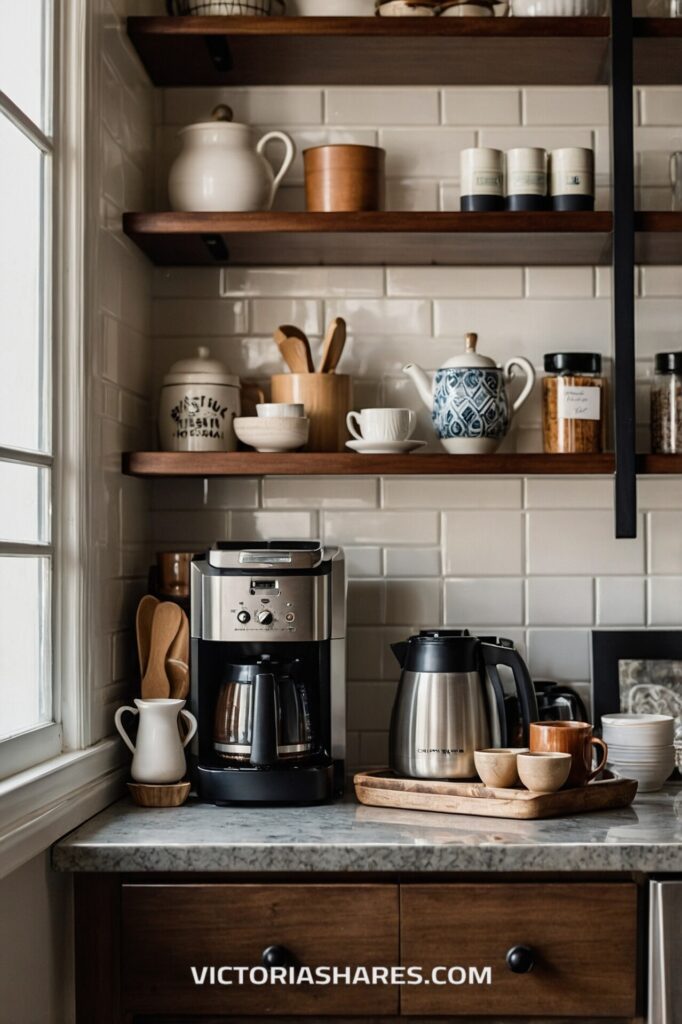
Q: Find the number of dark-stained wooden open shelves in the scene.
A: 3